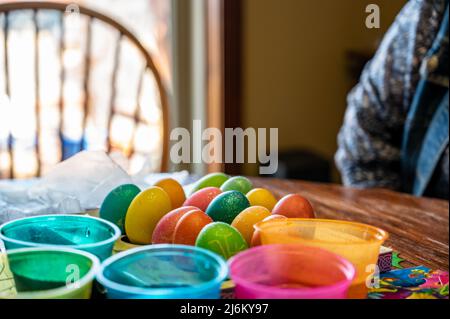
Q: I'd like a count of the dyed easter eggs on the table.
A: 14